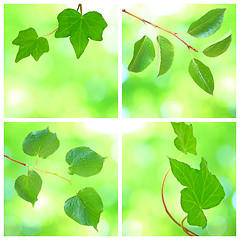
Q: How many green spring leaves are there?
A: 13